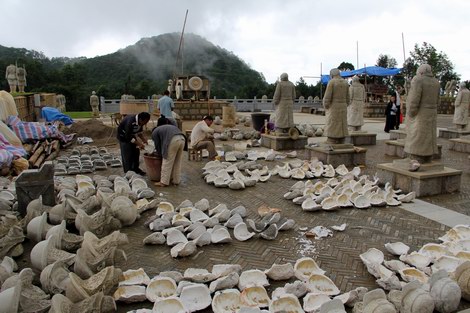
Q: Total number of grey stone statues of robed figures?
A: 5